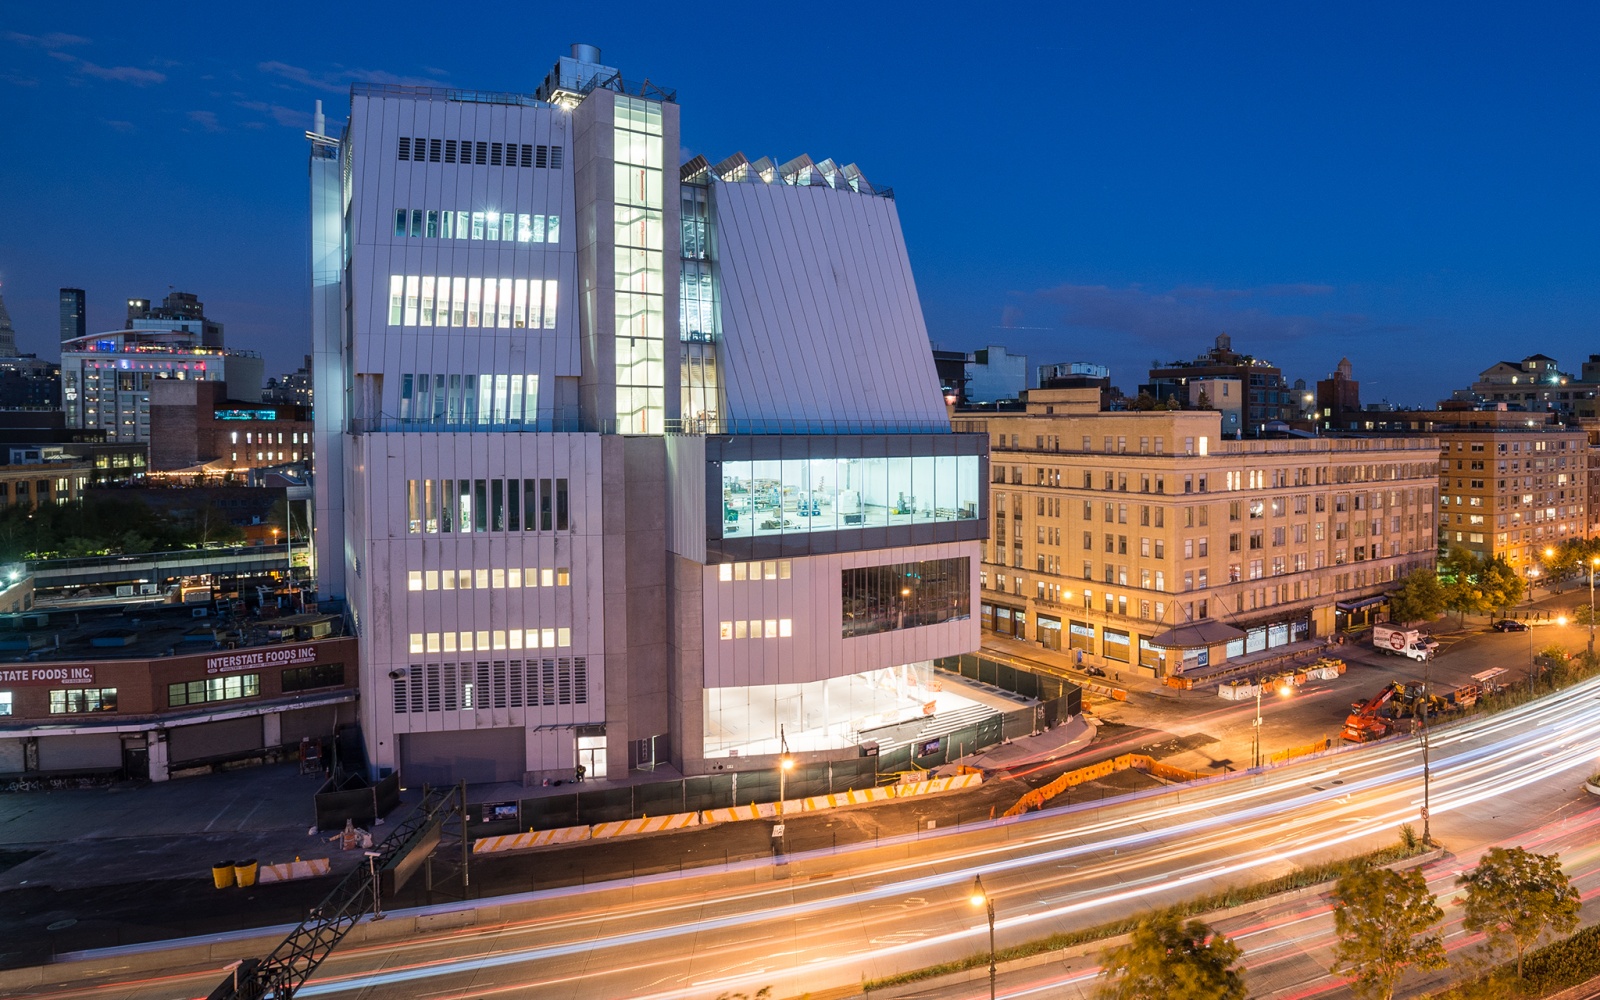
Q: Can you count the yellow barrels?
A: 2